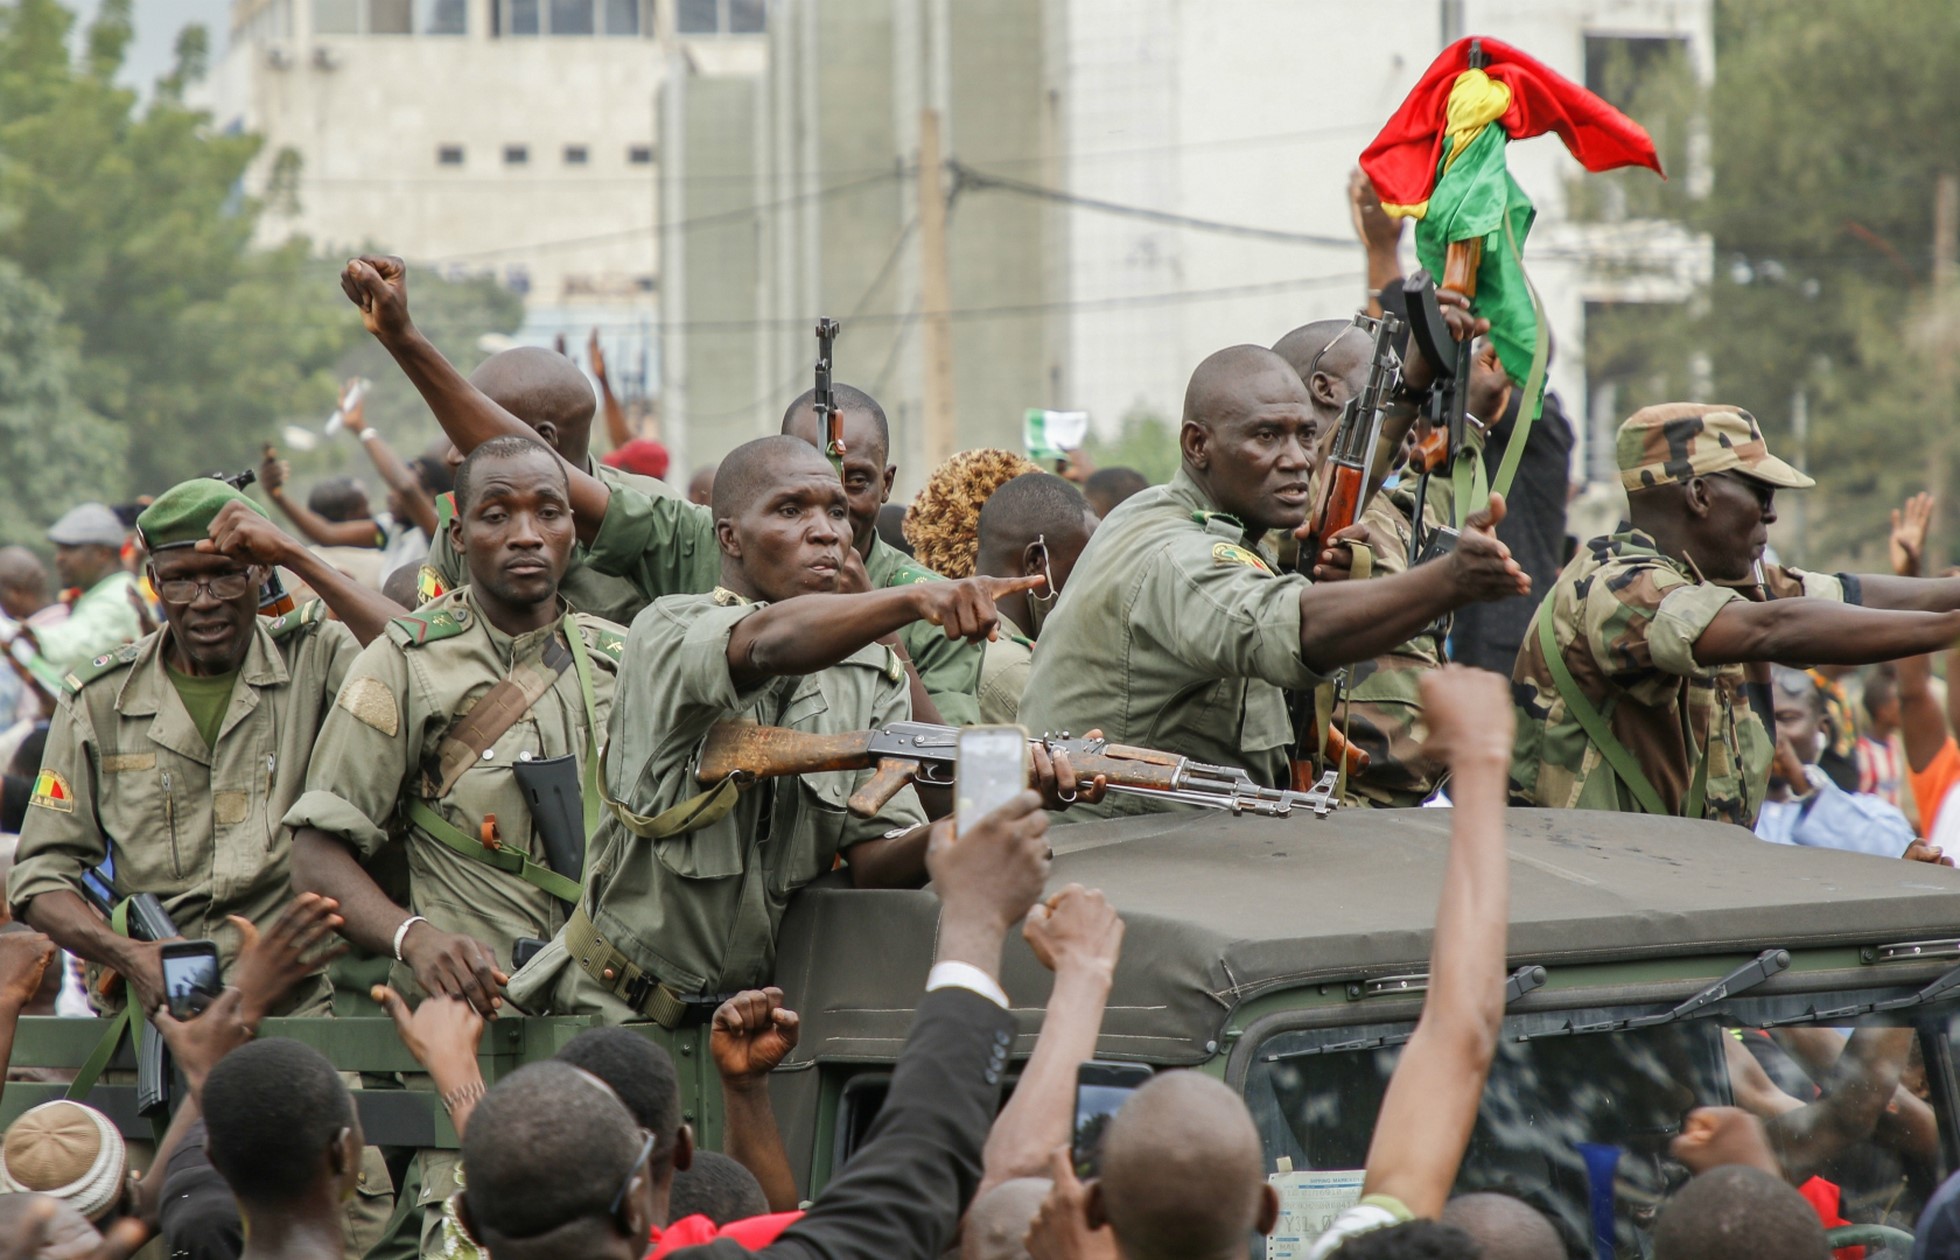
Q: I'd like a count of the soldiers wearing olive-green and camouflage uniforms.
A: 9